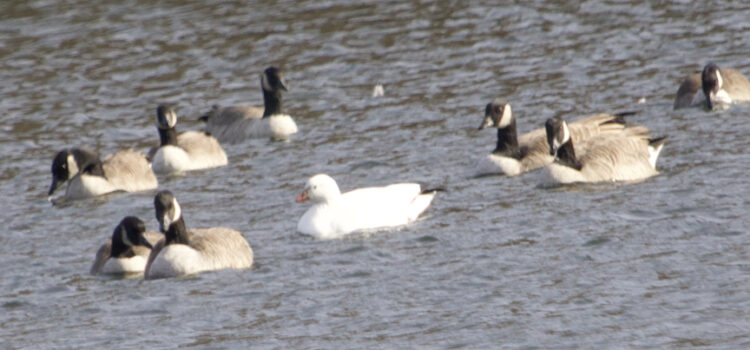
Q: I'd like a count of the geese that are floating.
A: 9